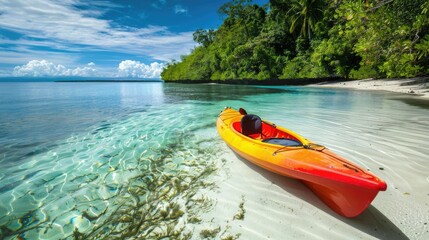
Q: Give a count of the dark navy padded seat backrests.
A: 1